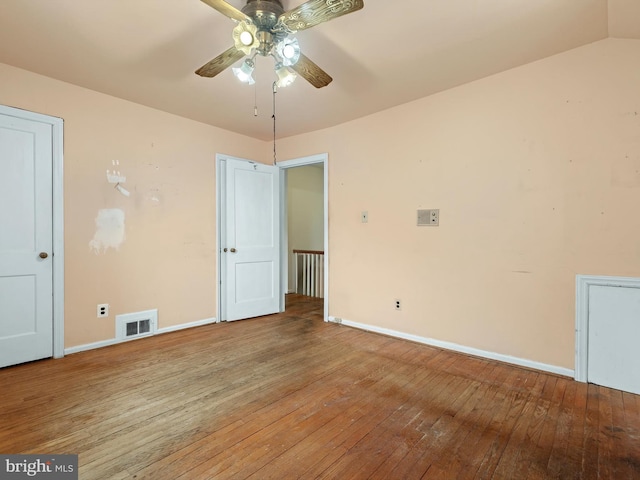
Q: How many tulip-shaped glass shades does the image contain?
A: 4